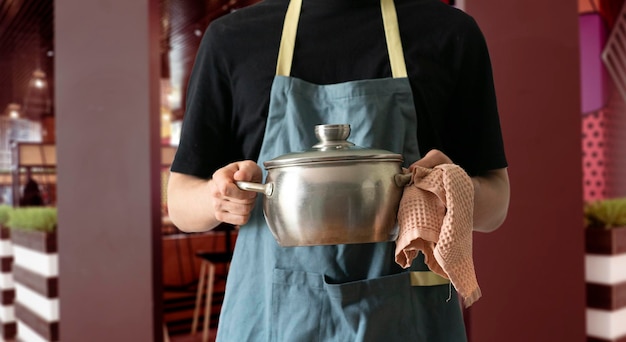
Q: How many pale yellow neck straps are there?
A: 2